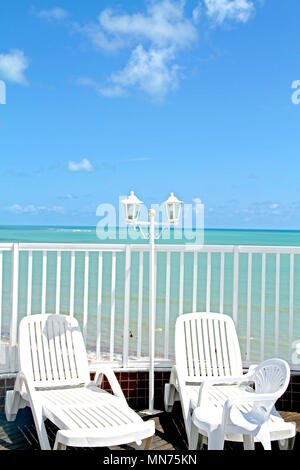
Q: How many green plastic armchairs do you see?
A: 0